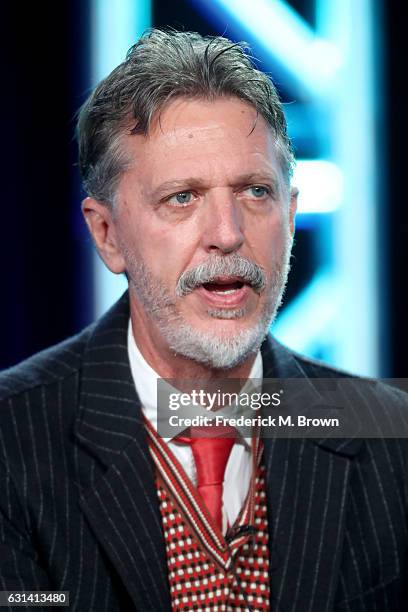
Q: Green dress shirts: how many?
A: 0